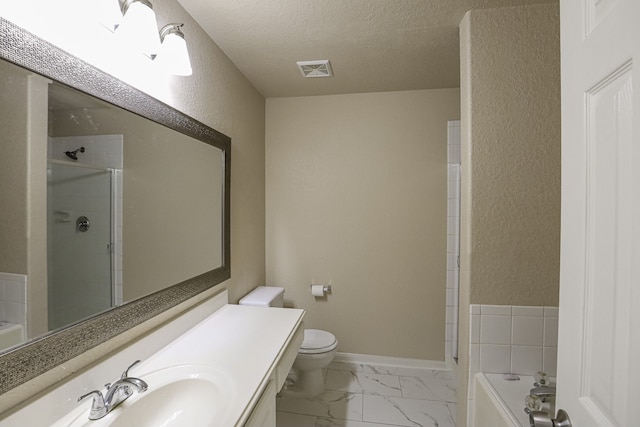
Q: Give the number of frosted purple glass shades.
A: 0